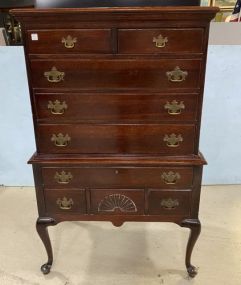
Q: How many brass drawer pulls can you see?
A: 12